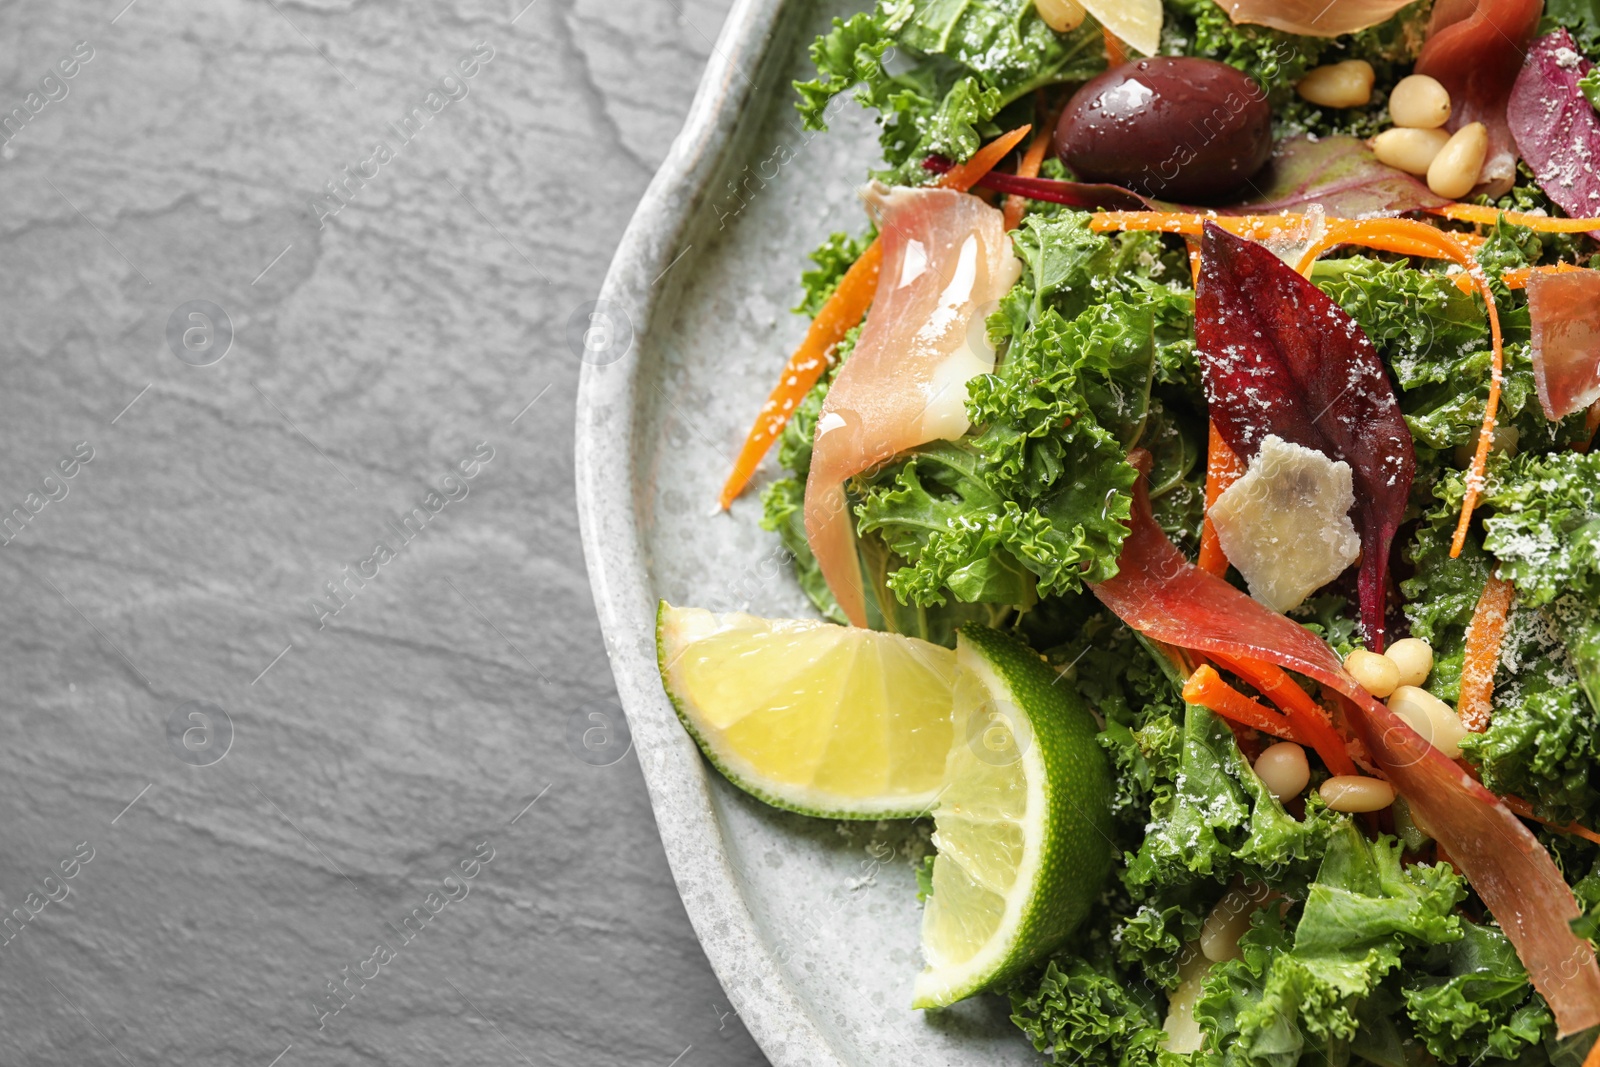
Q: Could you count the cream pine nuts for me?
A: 11